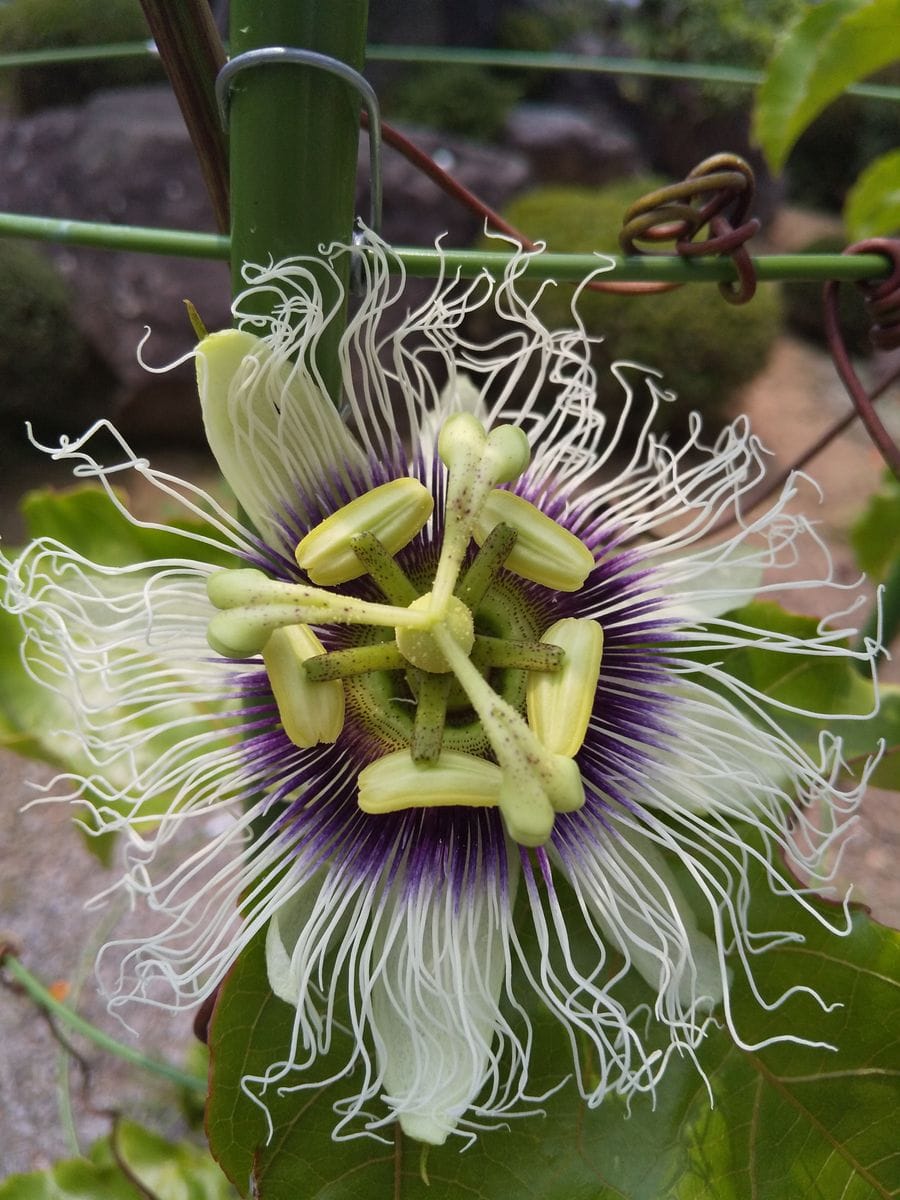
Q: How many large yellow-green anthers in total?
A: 5